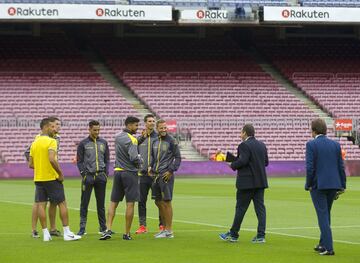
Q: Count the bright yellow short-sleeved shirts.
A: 1